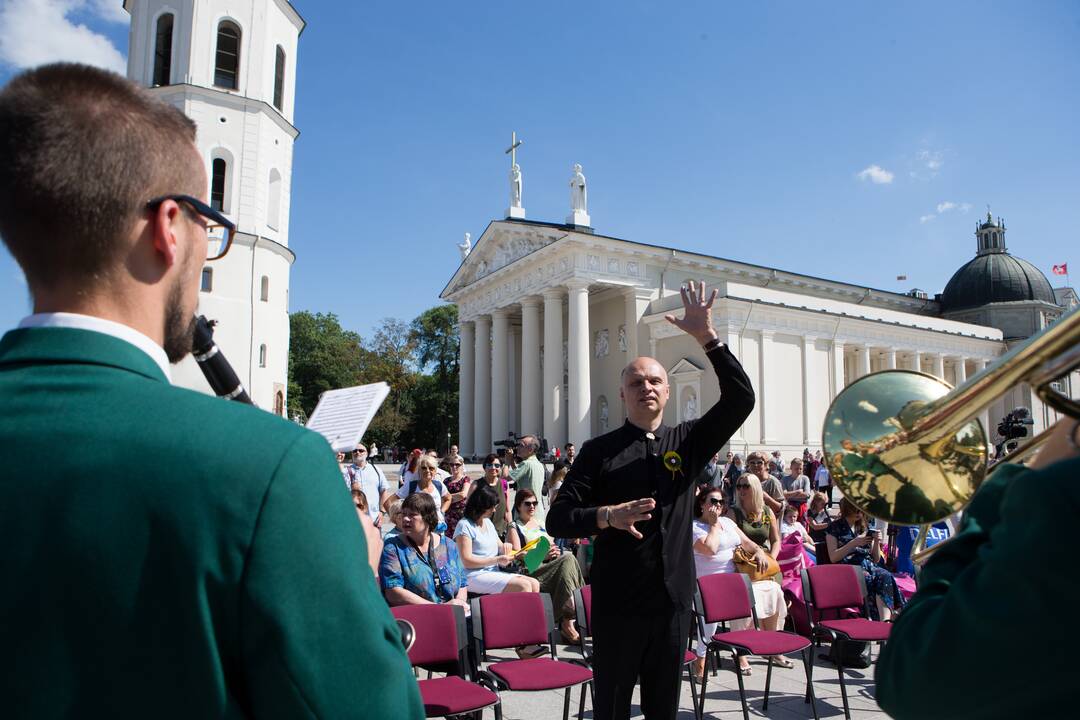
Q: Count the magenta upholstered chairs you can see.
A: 5